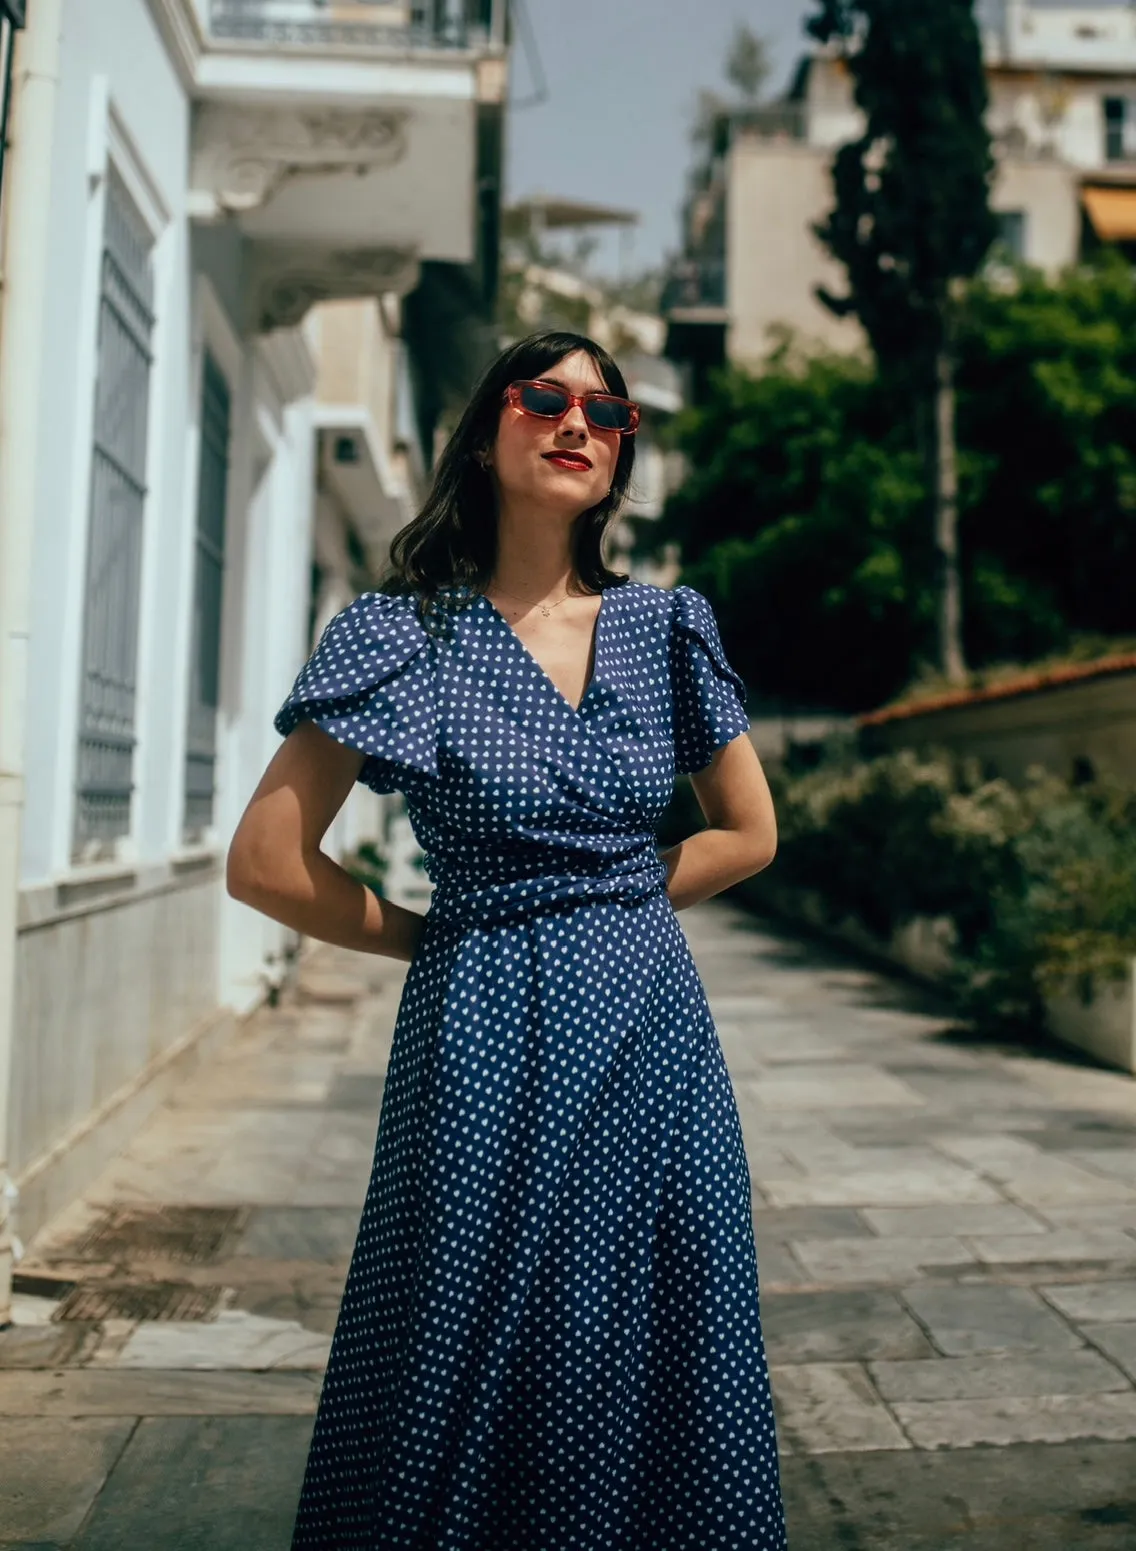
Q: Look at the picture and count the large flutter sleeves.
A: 2